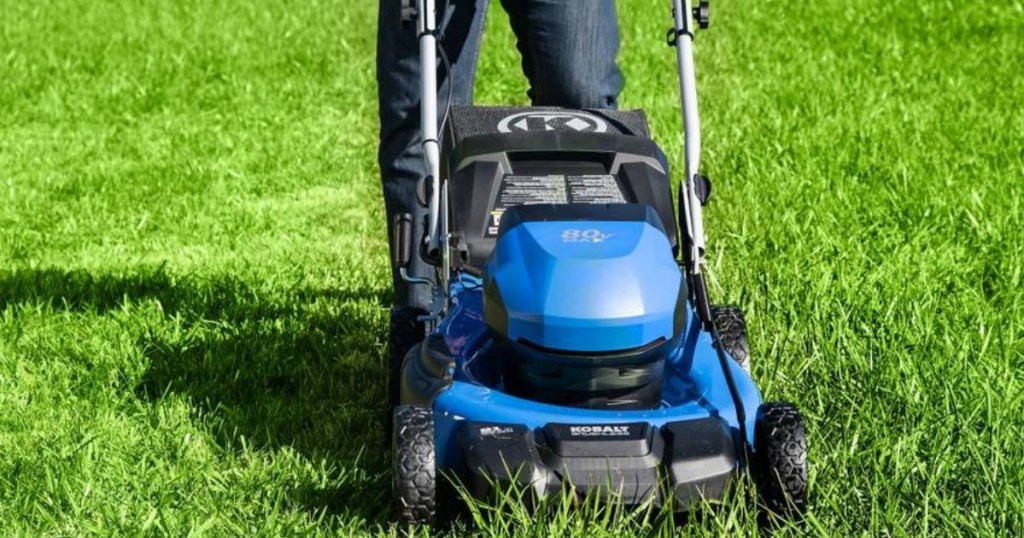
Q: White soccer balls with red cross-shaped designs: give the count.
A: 0